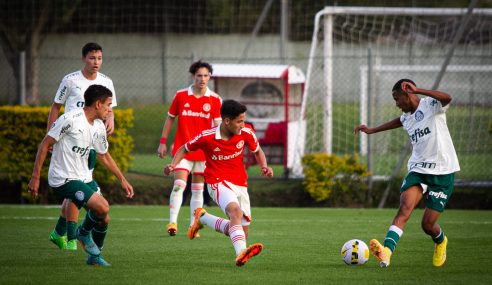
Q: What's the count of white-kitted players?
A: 3